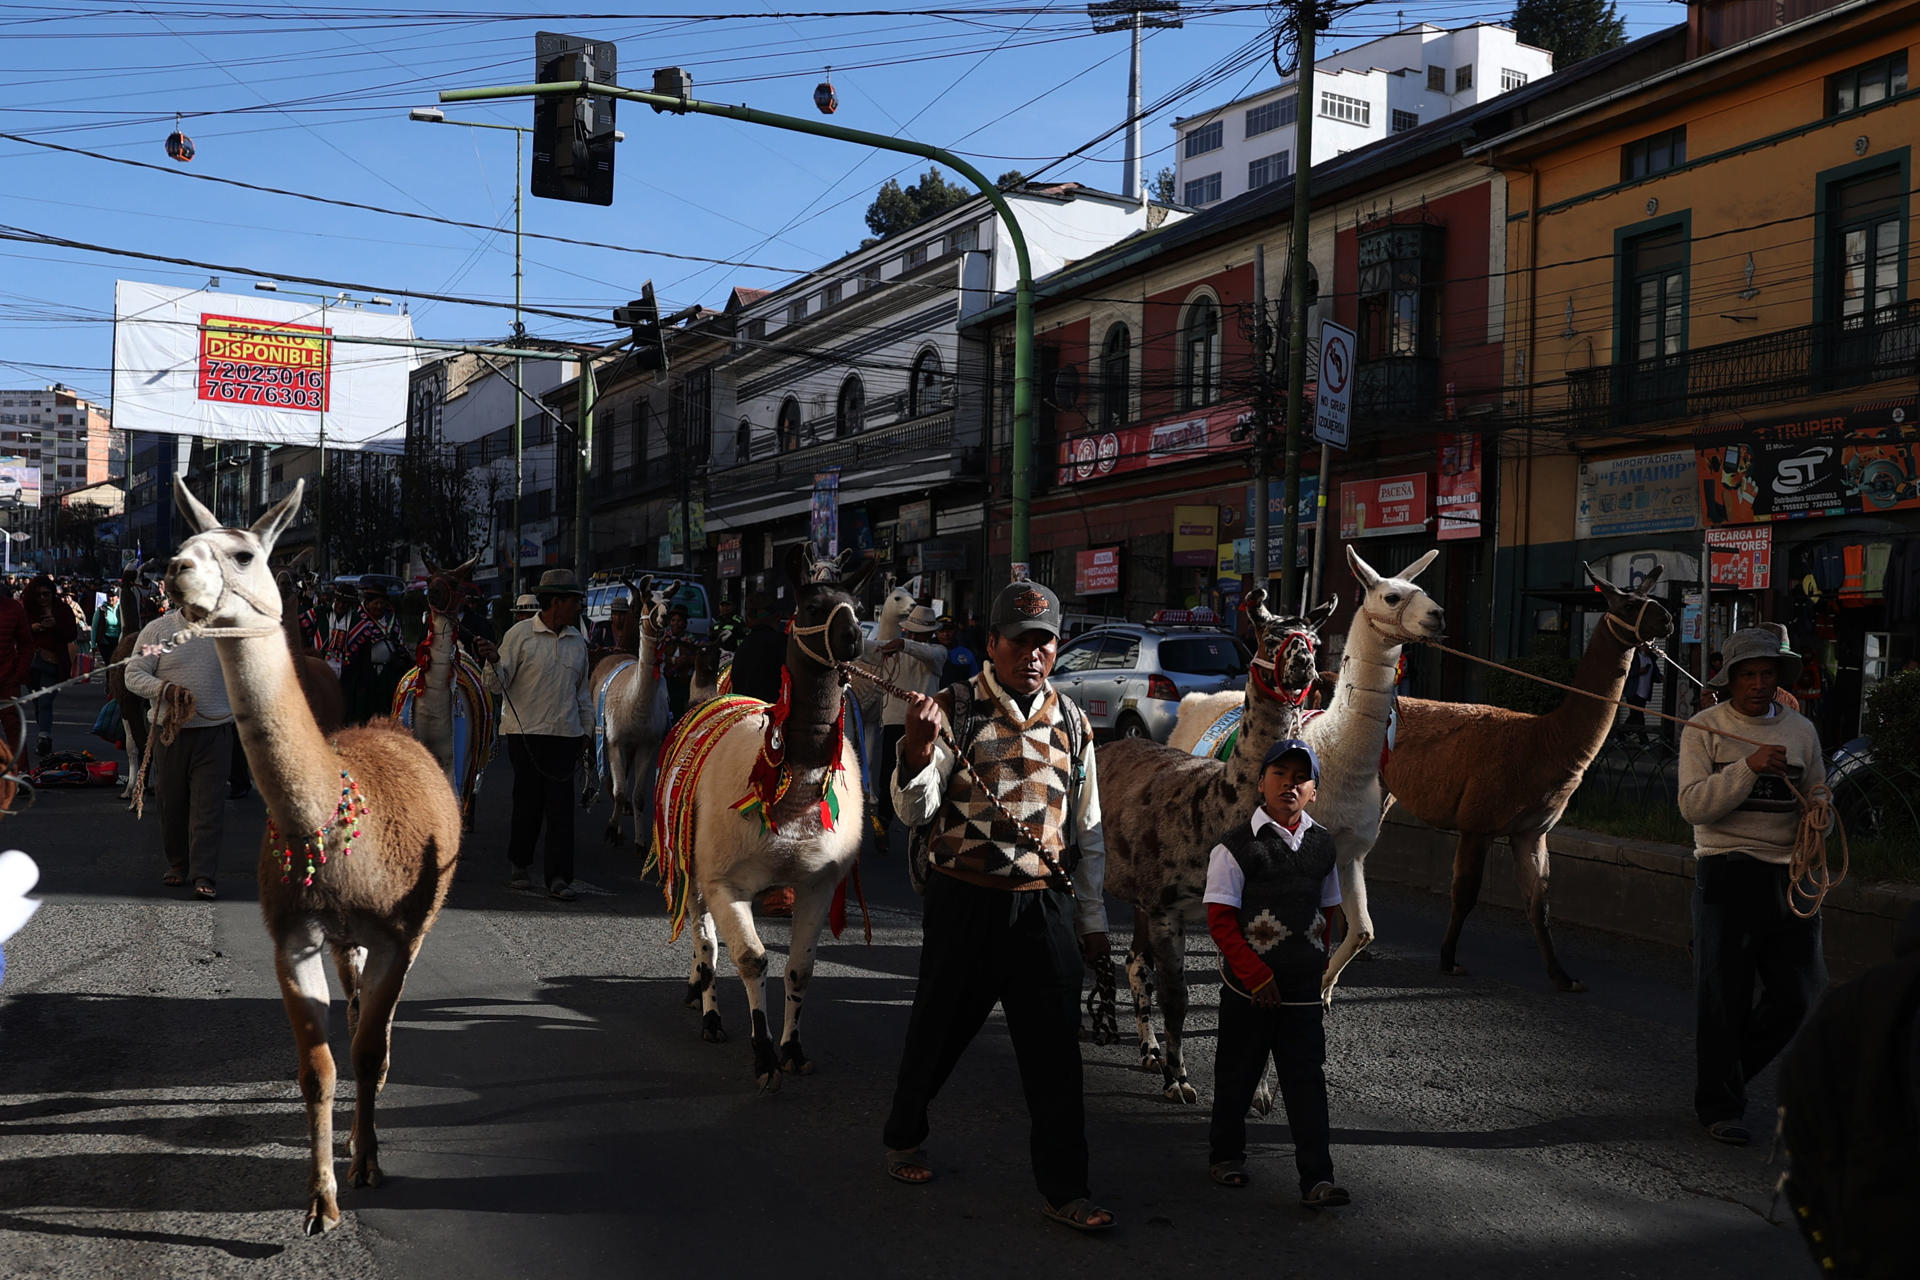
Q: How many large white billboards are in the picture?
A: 1